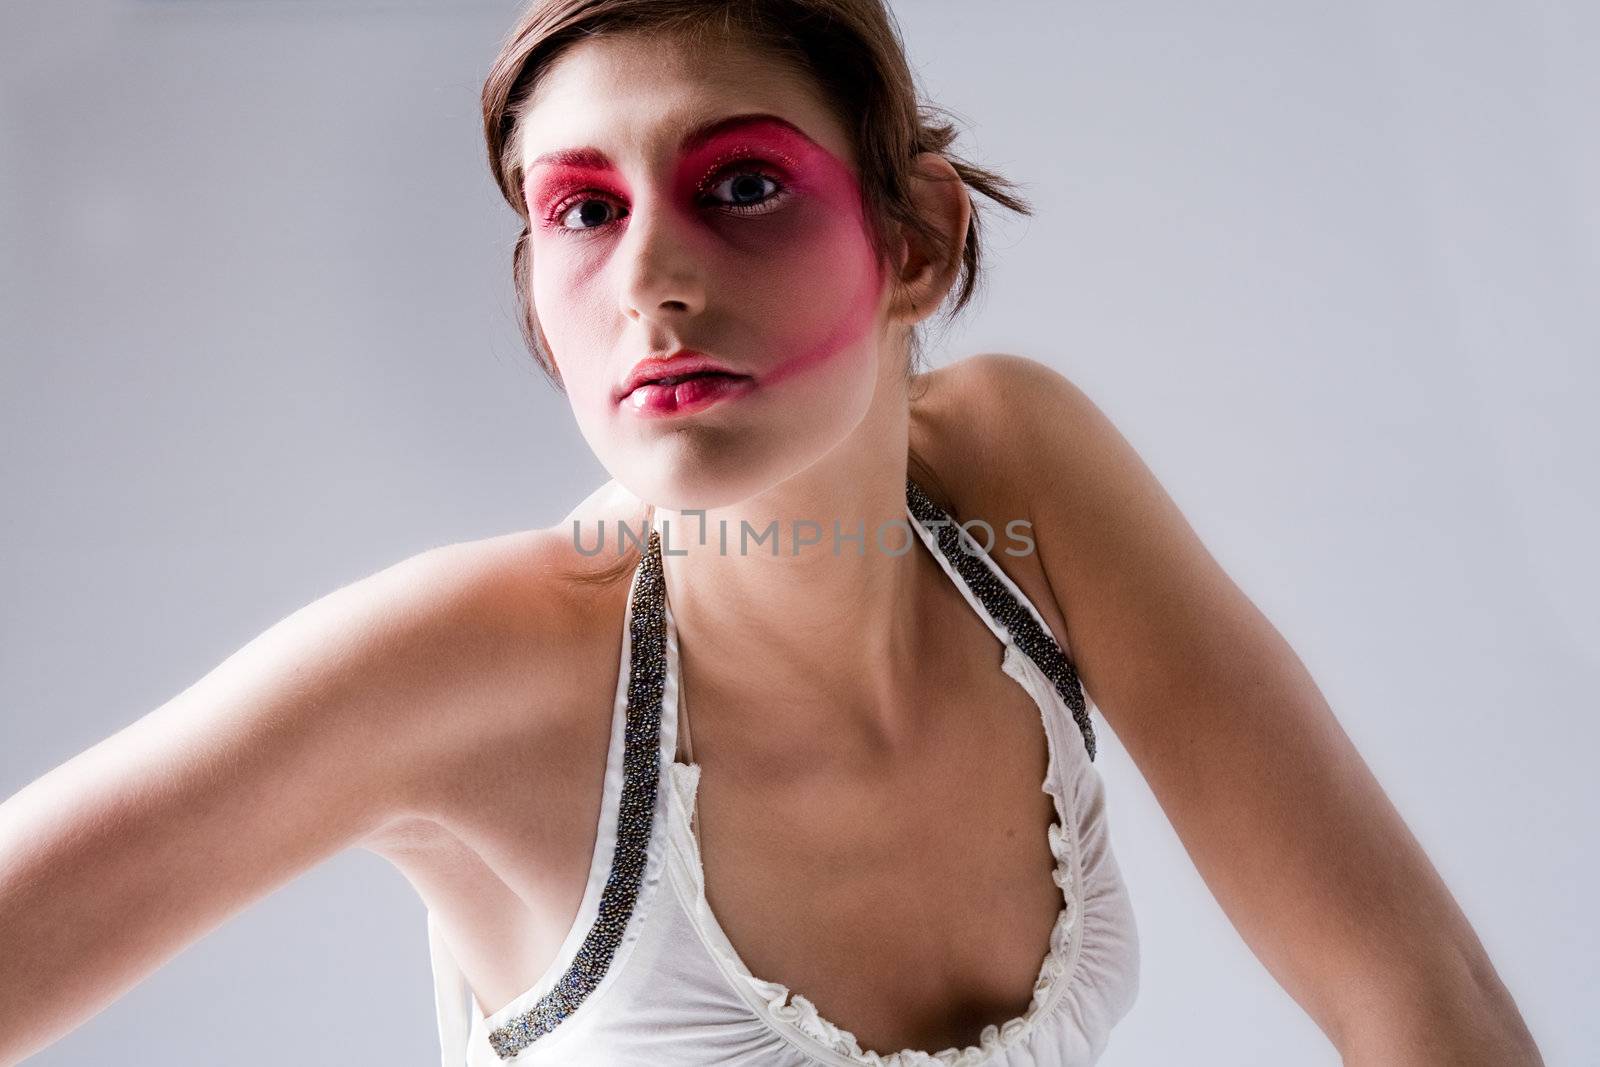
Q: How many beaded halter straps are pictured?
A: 2